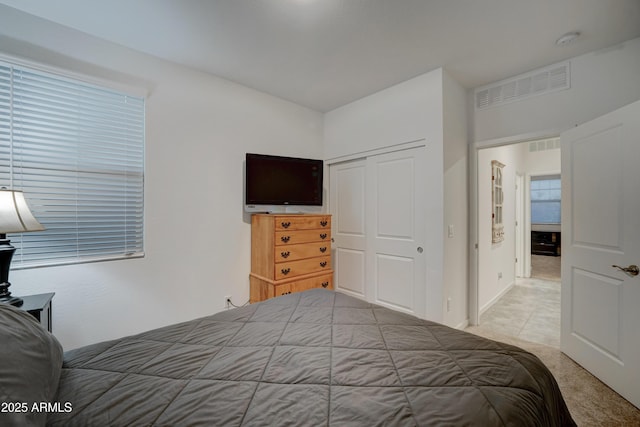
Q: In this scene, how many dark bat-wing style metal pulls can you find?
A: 10